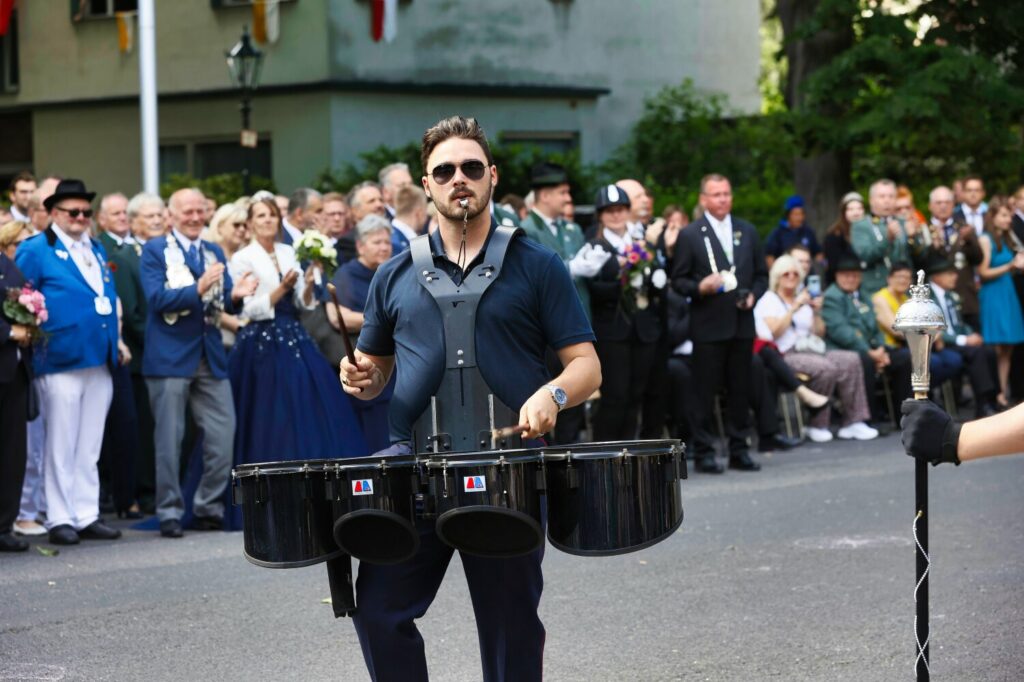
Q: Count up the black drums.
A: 4